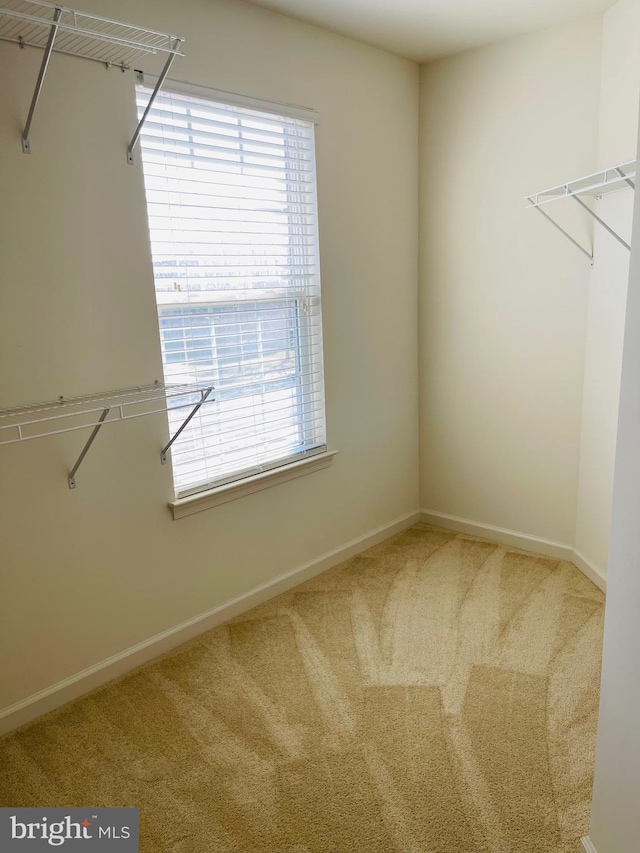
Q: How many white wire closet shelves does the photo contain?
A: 3